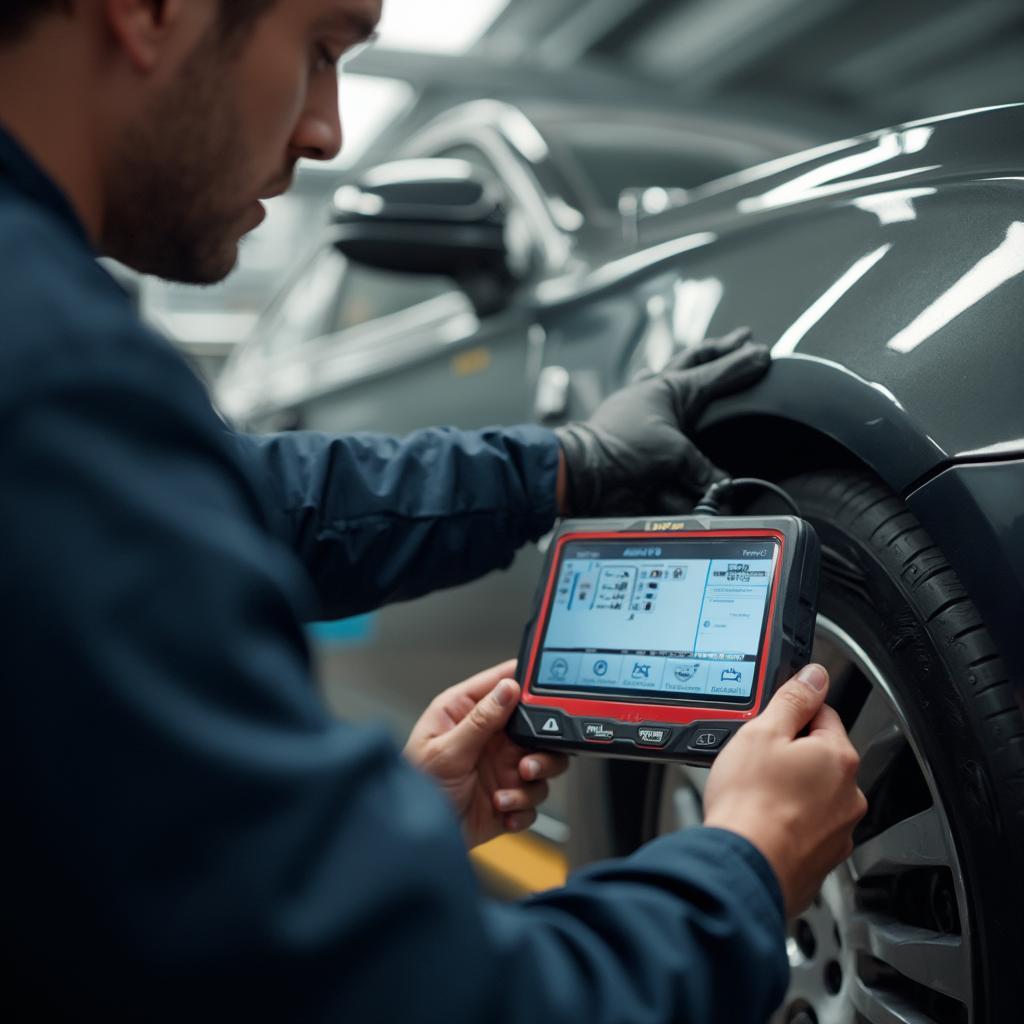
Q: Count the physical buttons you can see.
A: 4